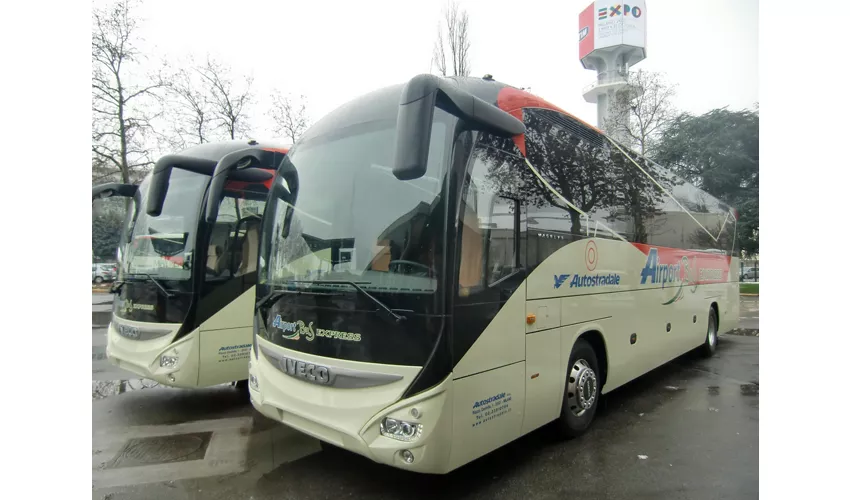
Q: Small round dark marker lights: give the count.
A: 3